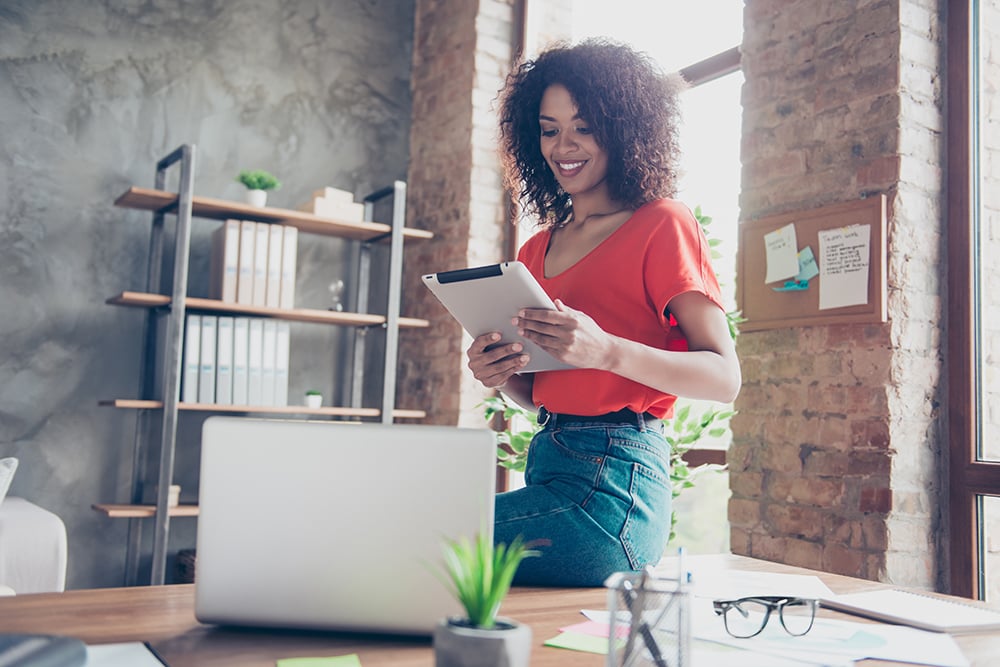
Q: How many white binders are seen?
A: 12